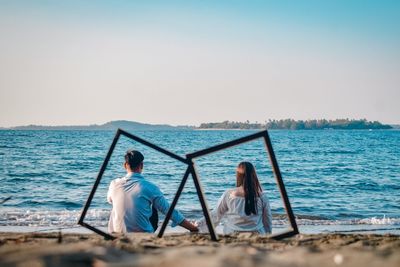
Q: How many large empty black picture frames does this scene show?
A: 2